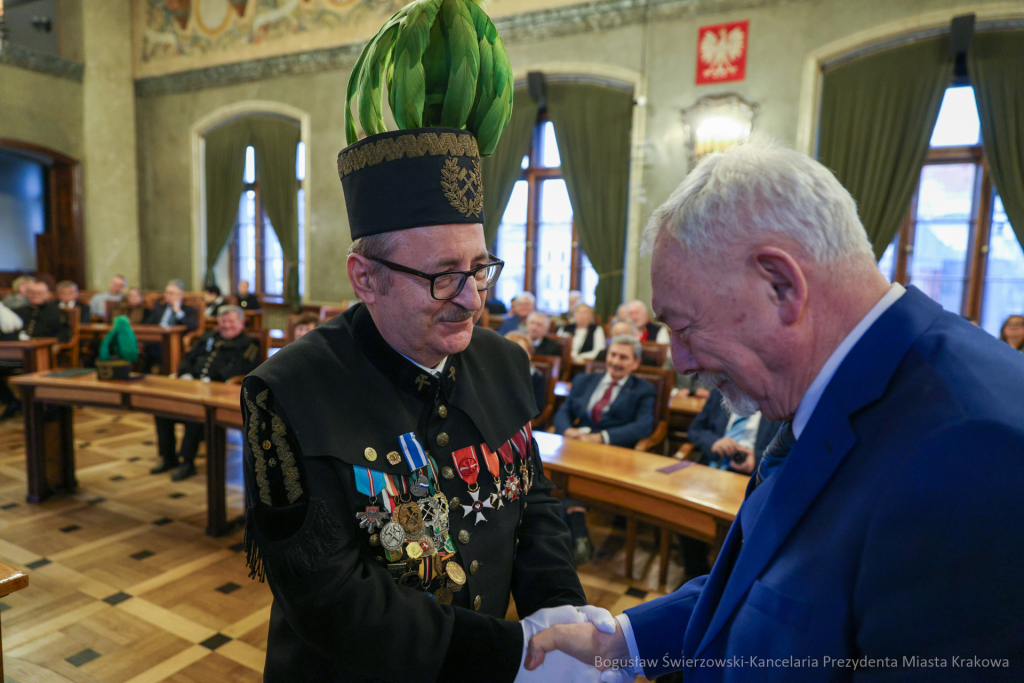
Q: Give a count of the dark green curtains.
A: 6